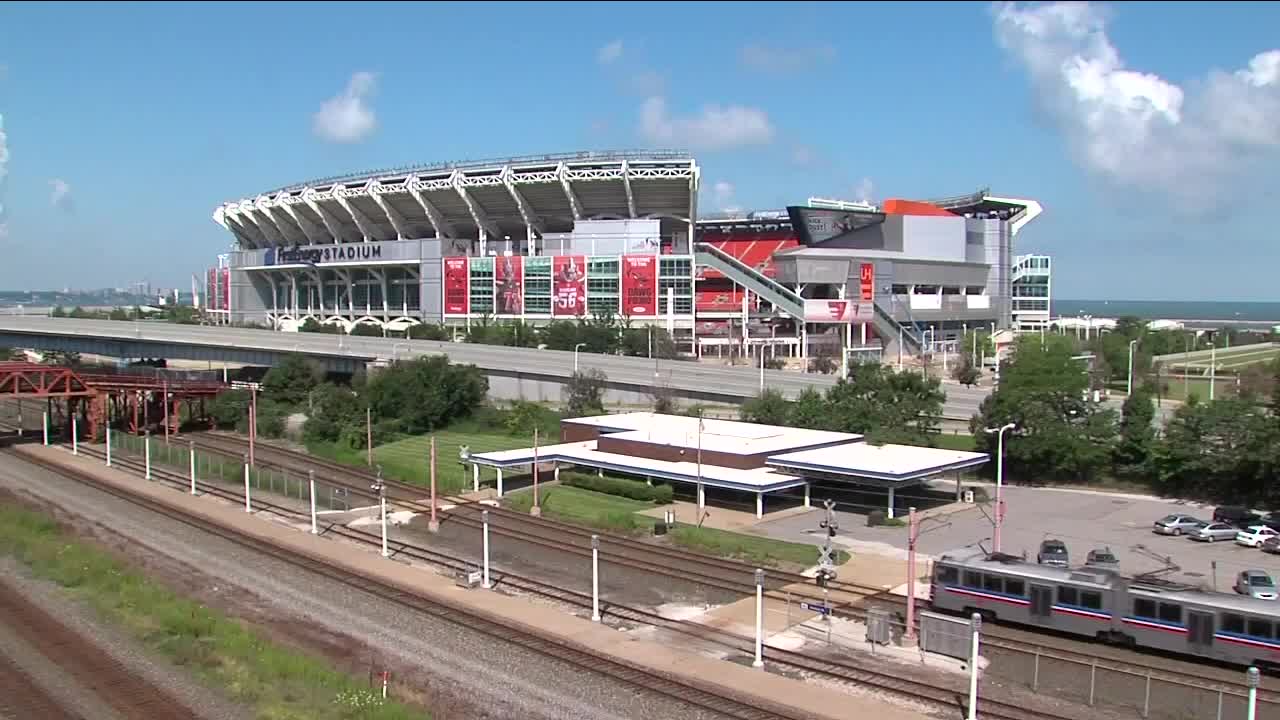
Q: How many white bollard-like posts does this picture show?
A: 13